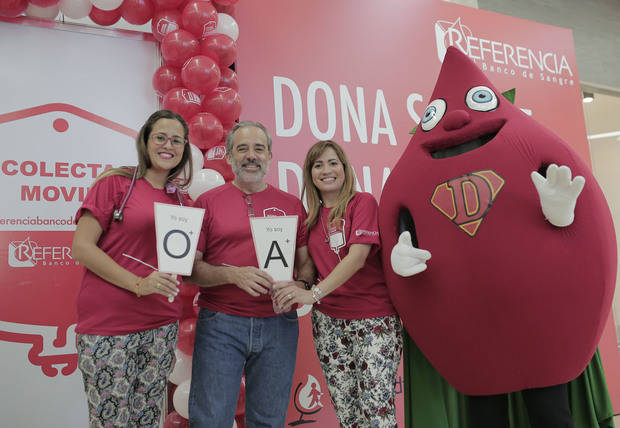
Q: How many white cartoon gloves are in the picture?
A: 2